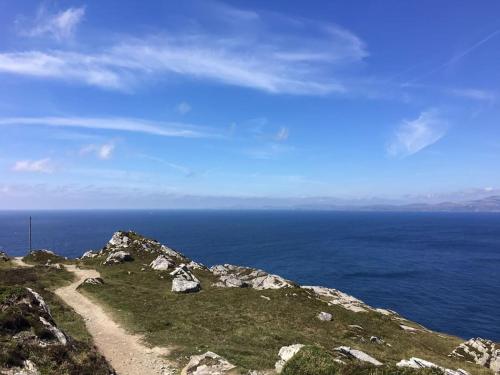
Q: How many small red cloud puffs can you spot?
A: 0